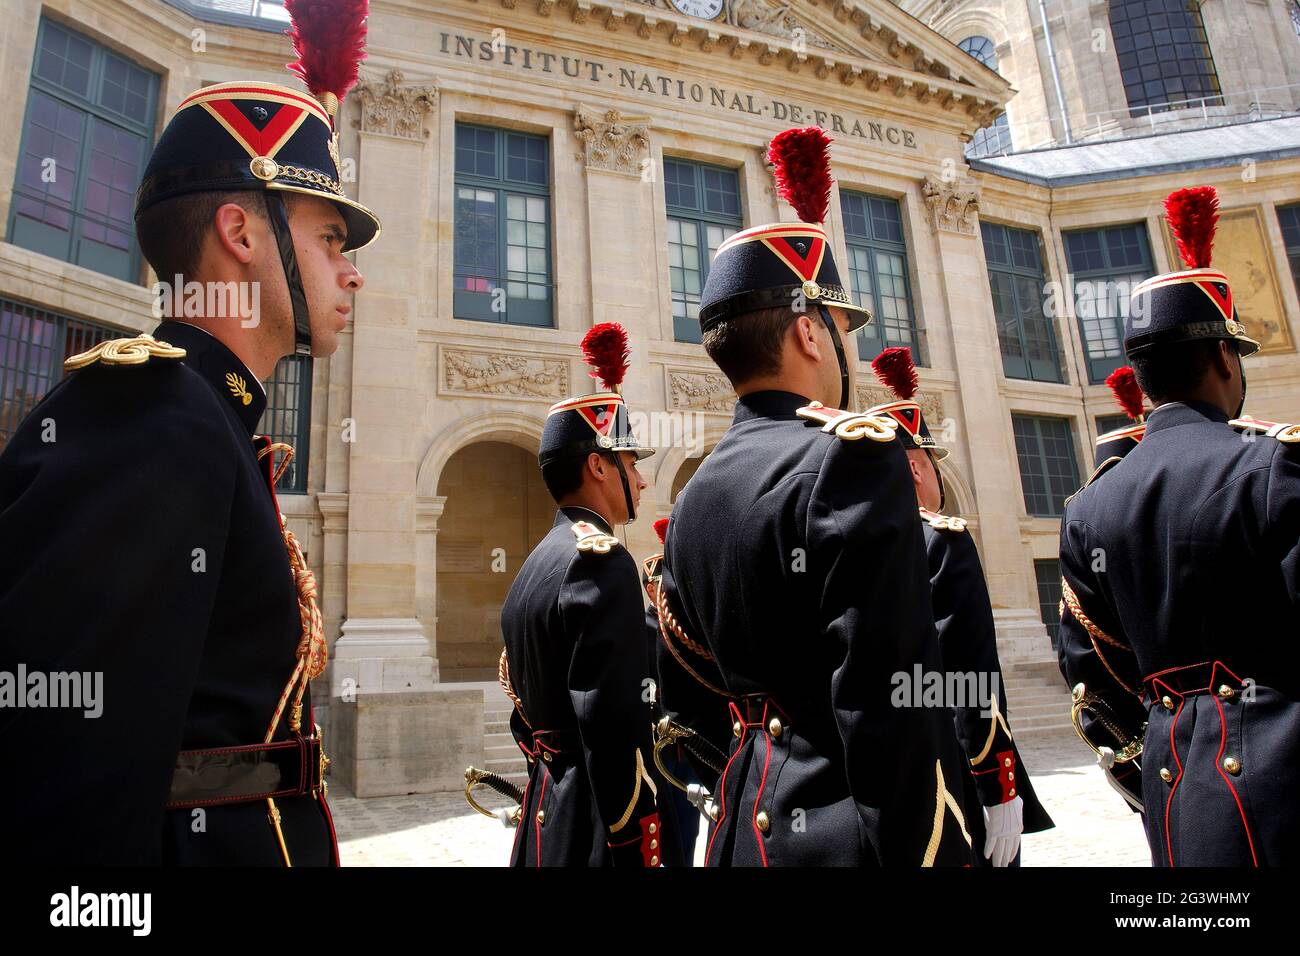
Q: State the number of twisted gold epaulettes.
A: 5